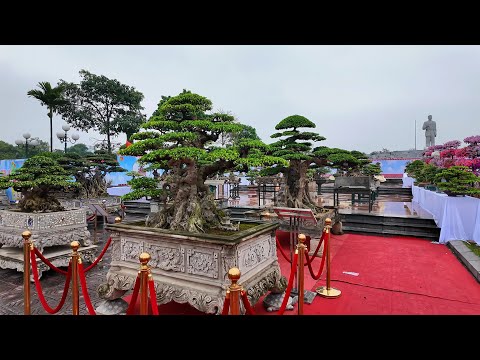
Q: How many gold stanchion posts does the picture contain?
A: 7